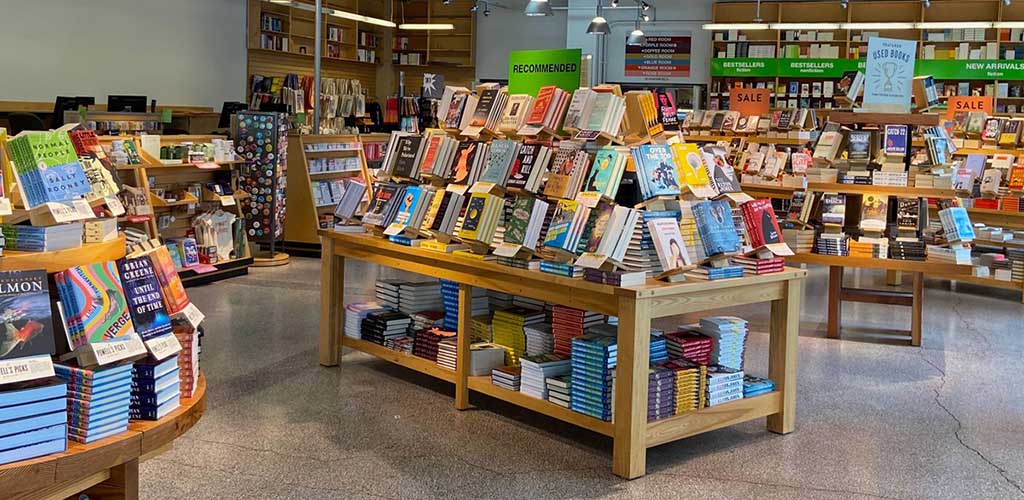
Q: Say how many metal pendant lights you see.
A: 3